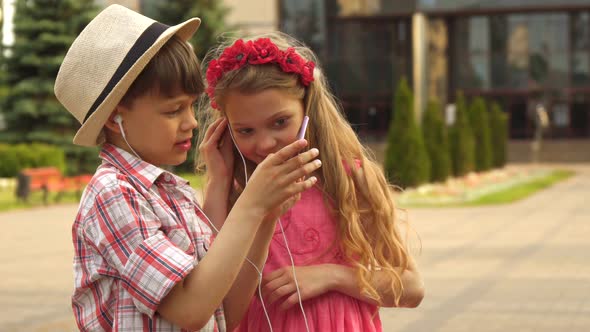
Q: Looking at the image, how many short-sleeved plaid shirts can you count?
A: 1